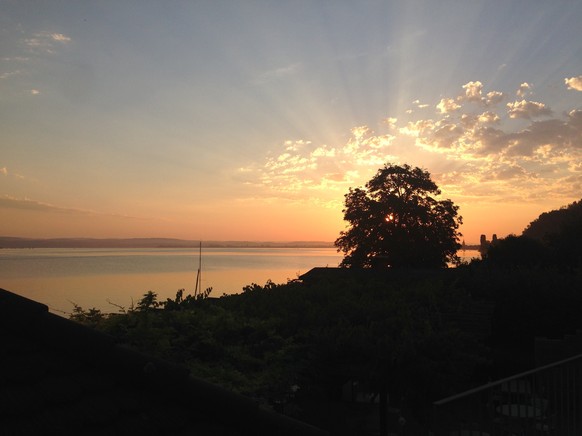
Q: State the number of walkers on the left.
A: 0